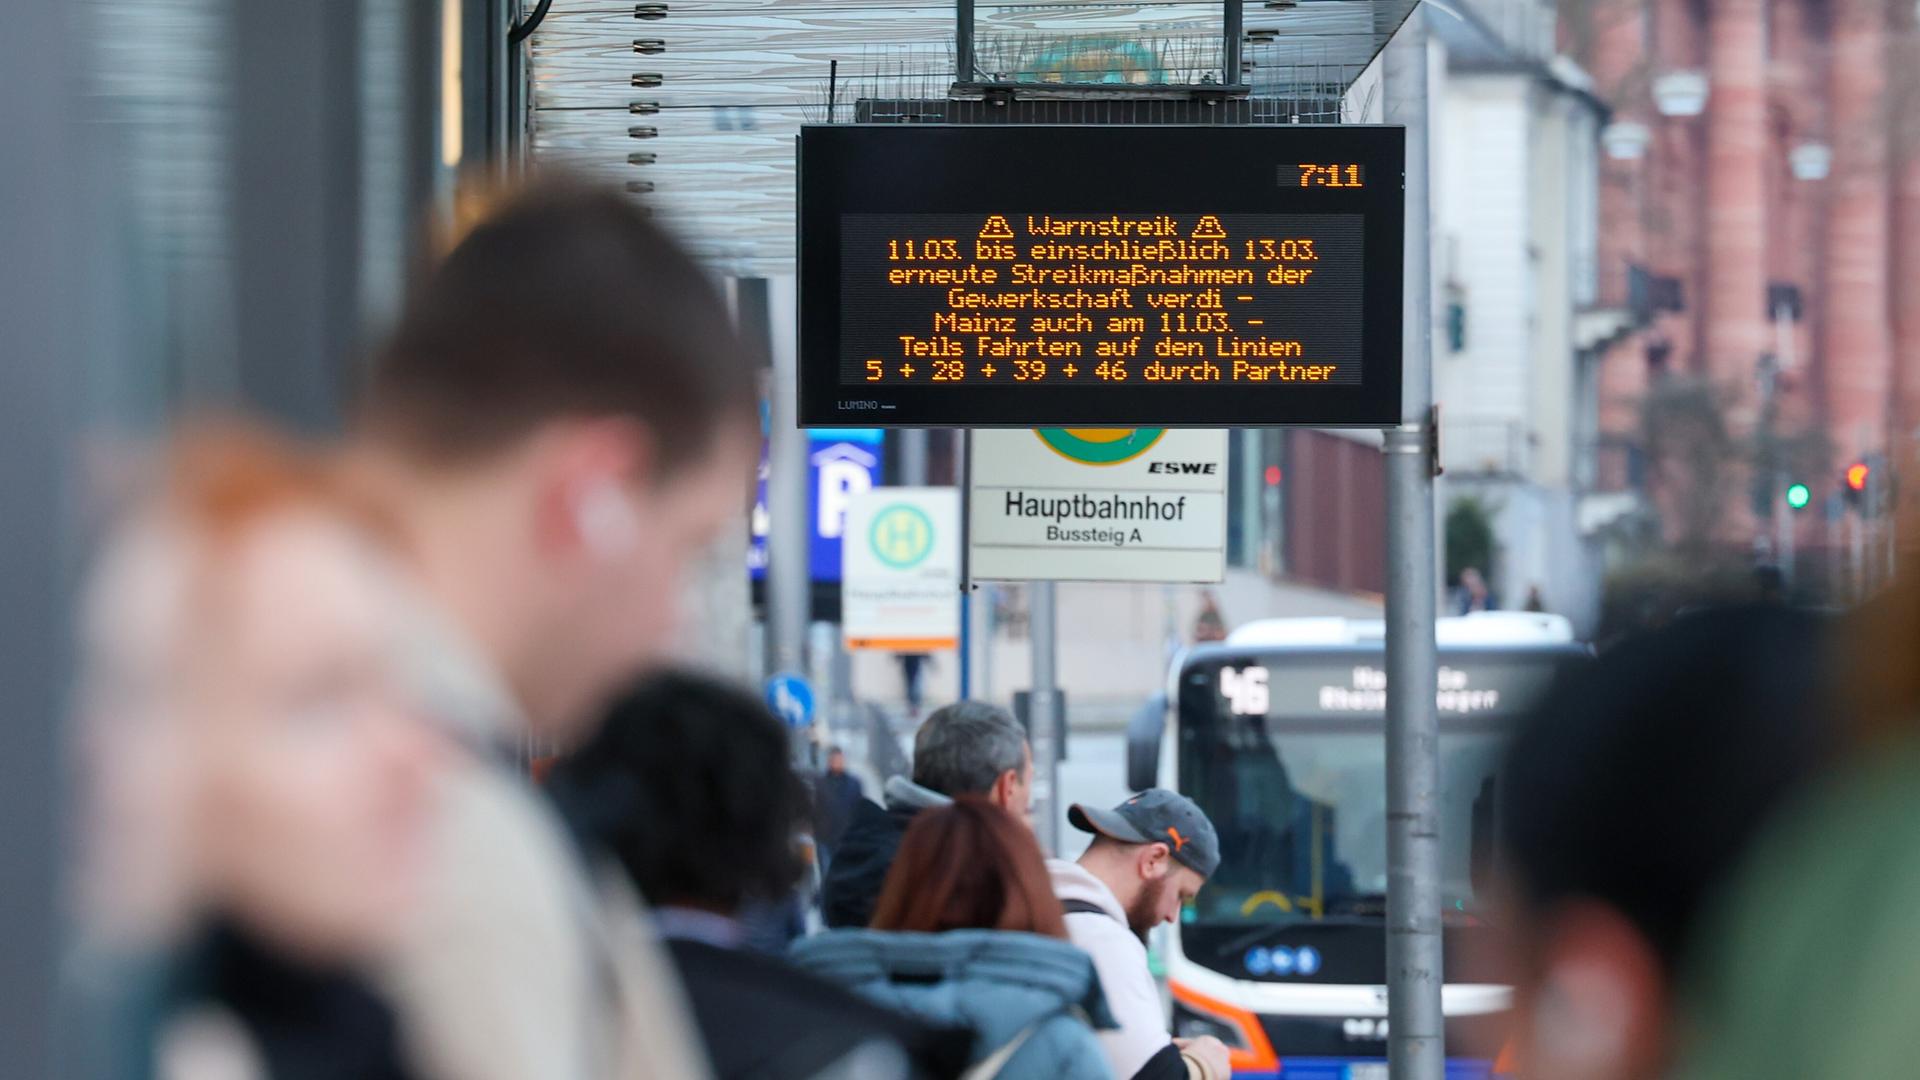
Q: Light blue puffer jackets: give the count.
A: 1